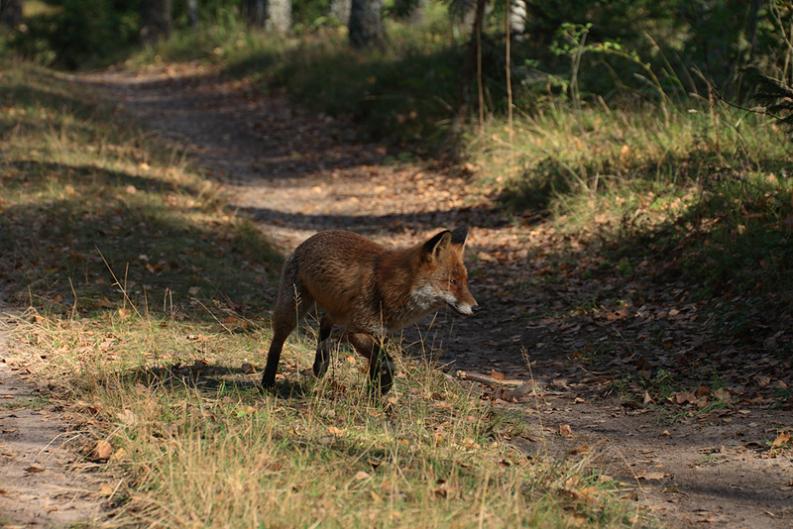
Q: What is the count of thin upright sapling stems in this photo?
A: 2